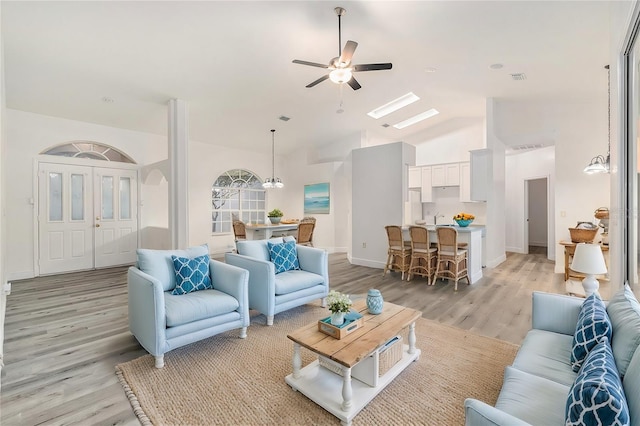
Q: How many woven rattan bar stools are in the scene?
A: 3